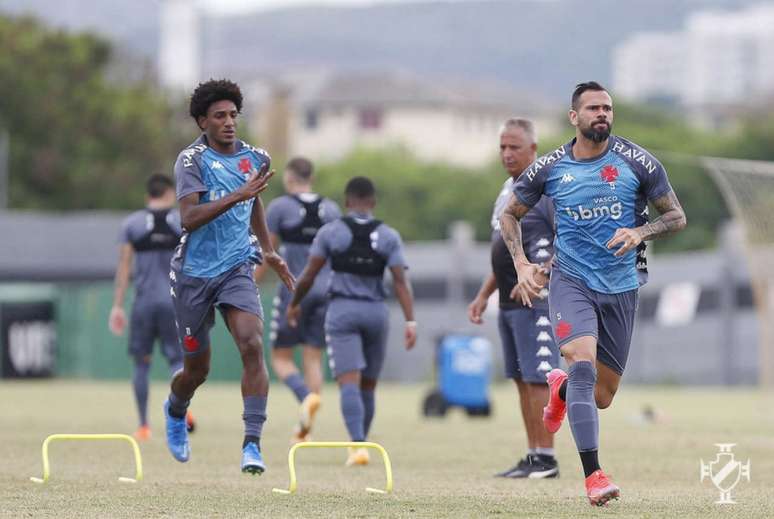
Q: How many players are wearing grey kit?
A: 3